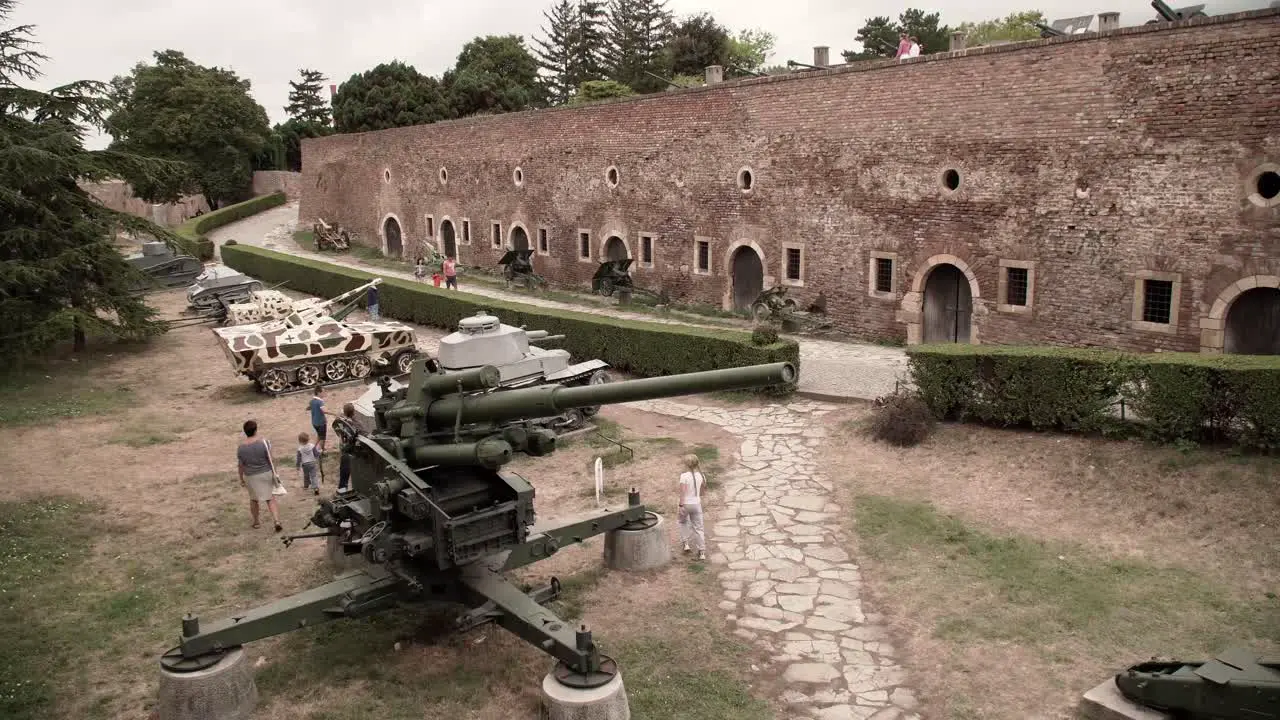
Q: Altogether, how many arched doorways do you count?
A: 7